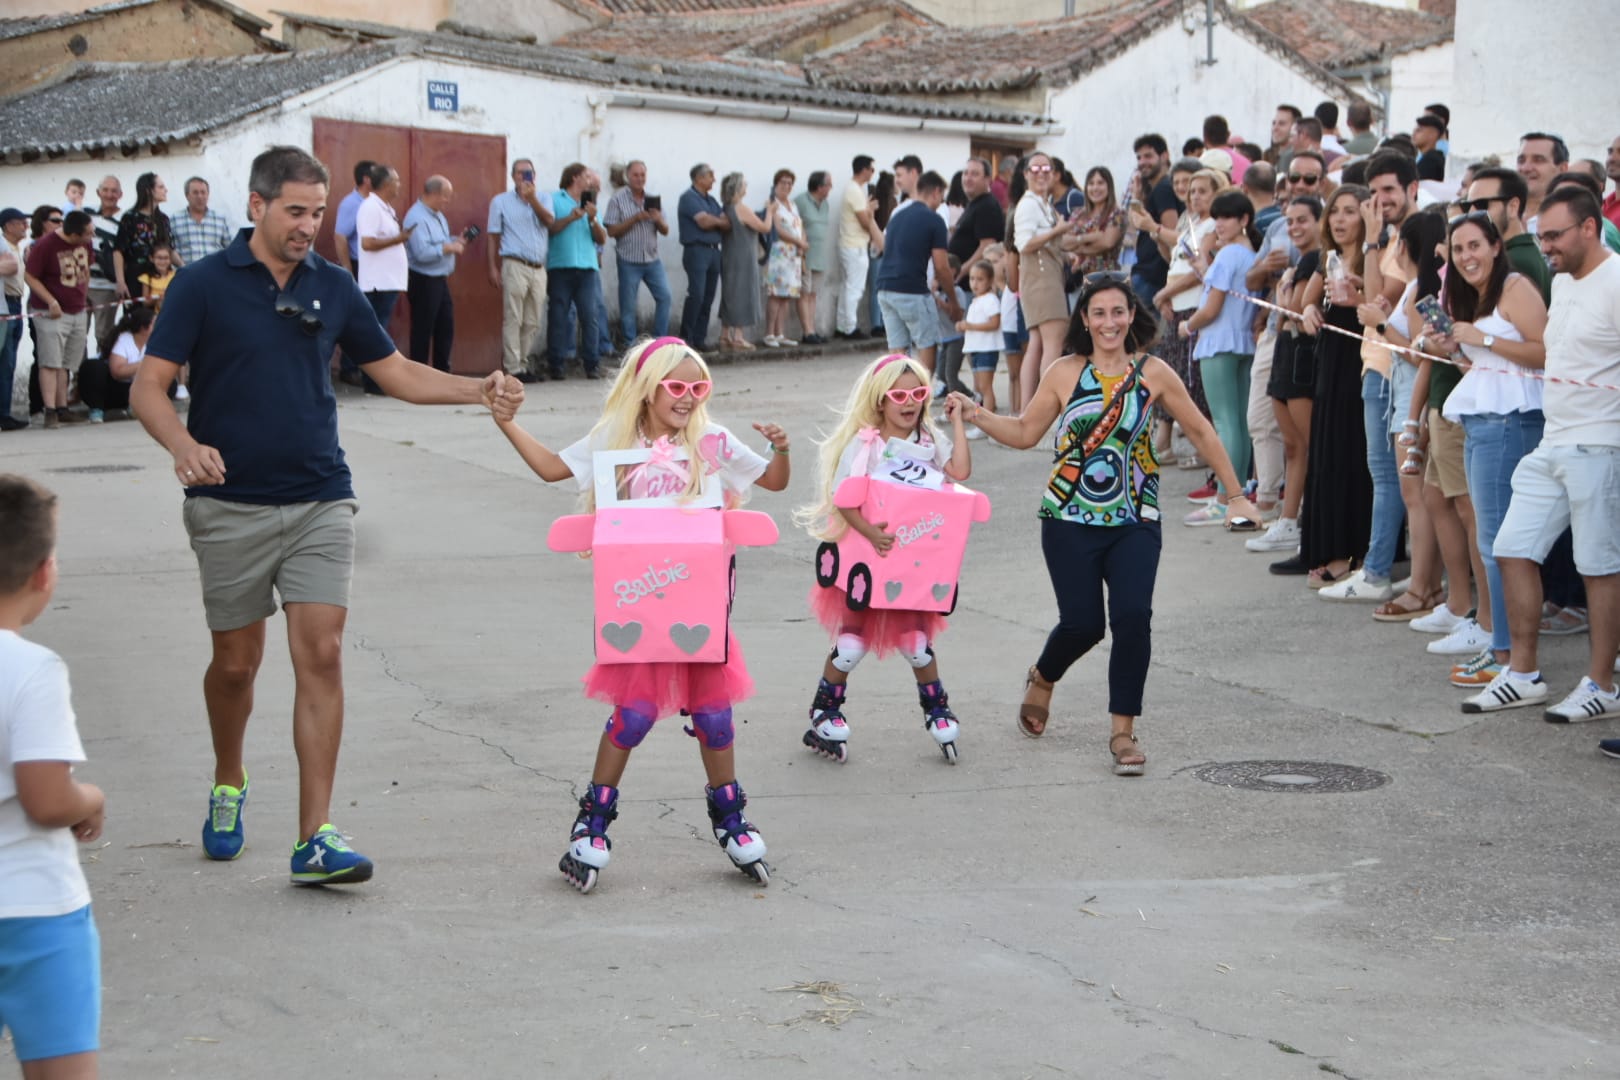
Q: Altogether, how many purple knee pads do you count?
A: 2